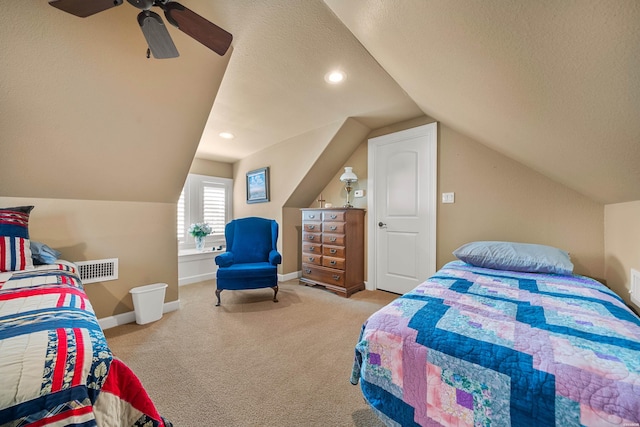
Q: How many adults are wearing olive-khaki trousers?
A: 0